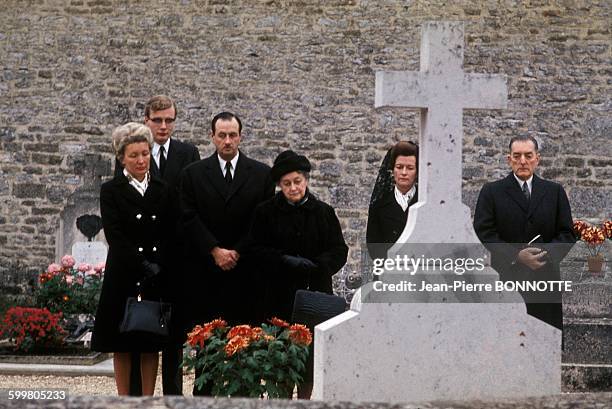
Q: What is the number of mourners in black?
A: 6